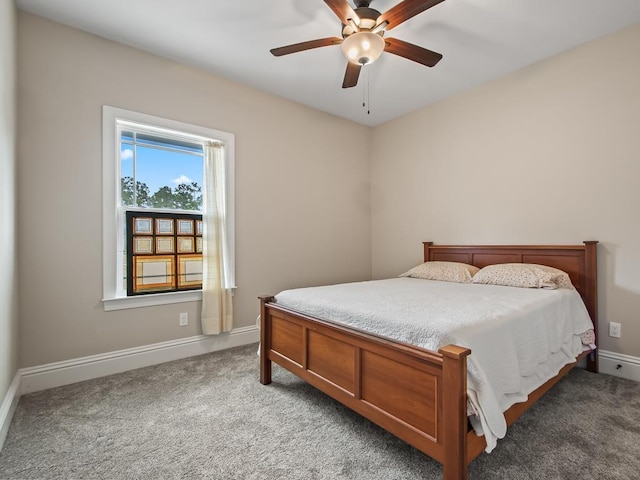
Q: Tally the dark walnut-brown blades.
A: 5